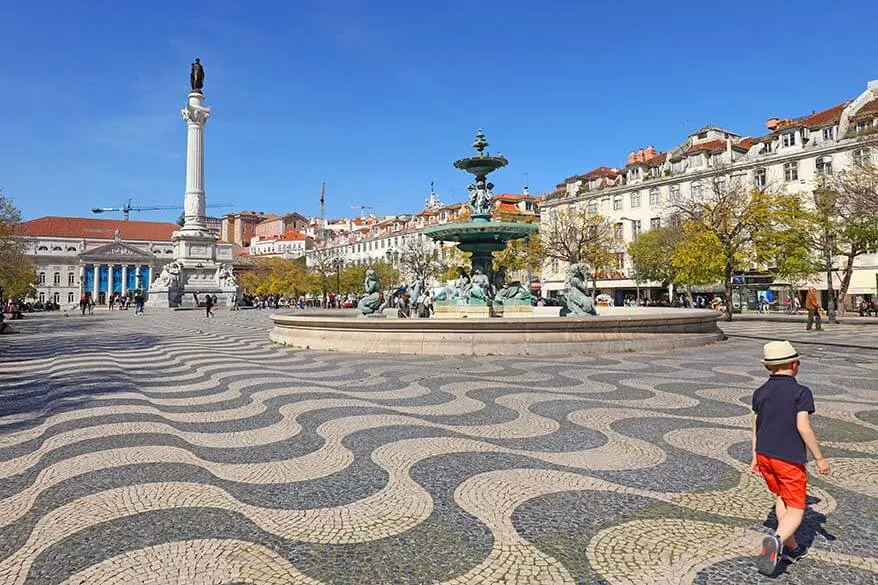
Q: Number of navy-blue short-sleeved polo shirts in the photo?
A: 1